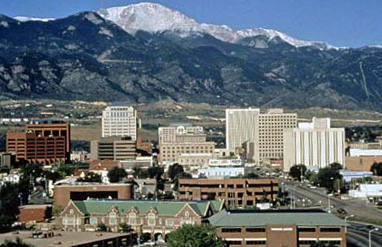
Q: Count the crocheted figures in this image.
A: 0